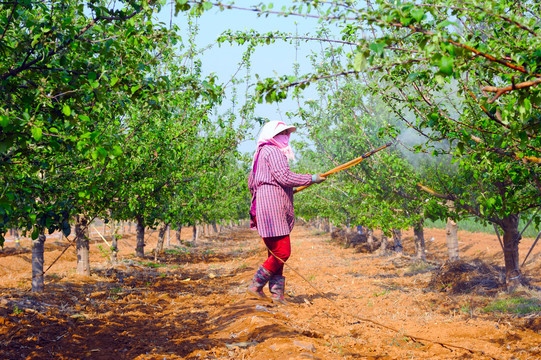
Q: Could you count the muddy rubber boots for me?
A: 2